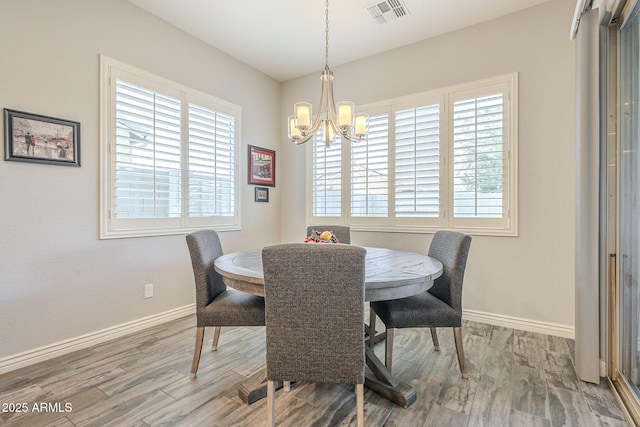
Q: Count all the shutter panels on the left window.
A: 2